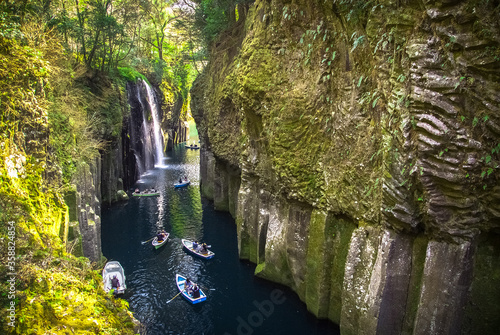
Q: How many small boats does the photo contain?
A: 7